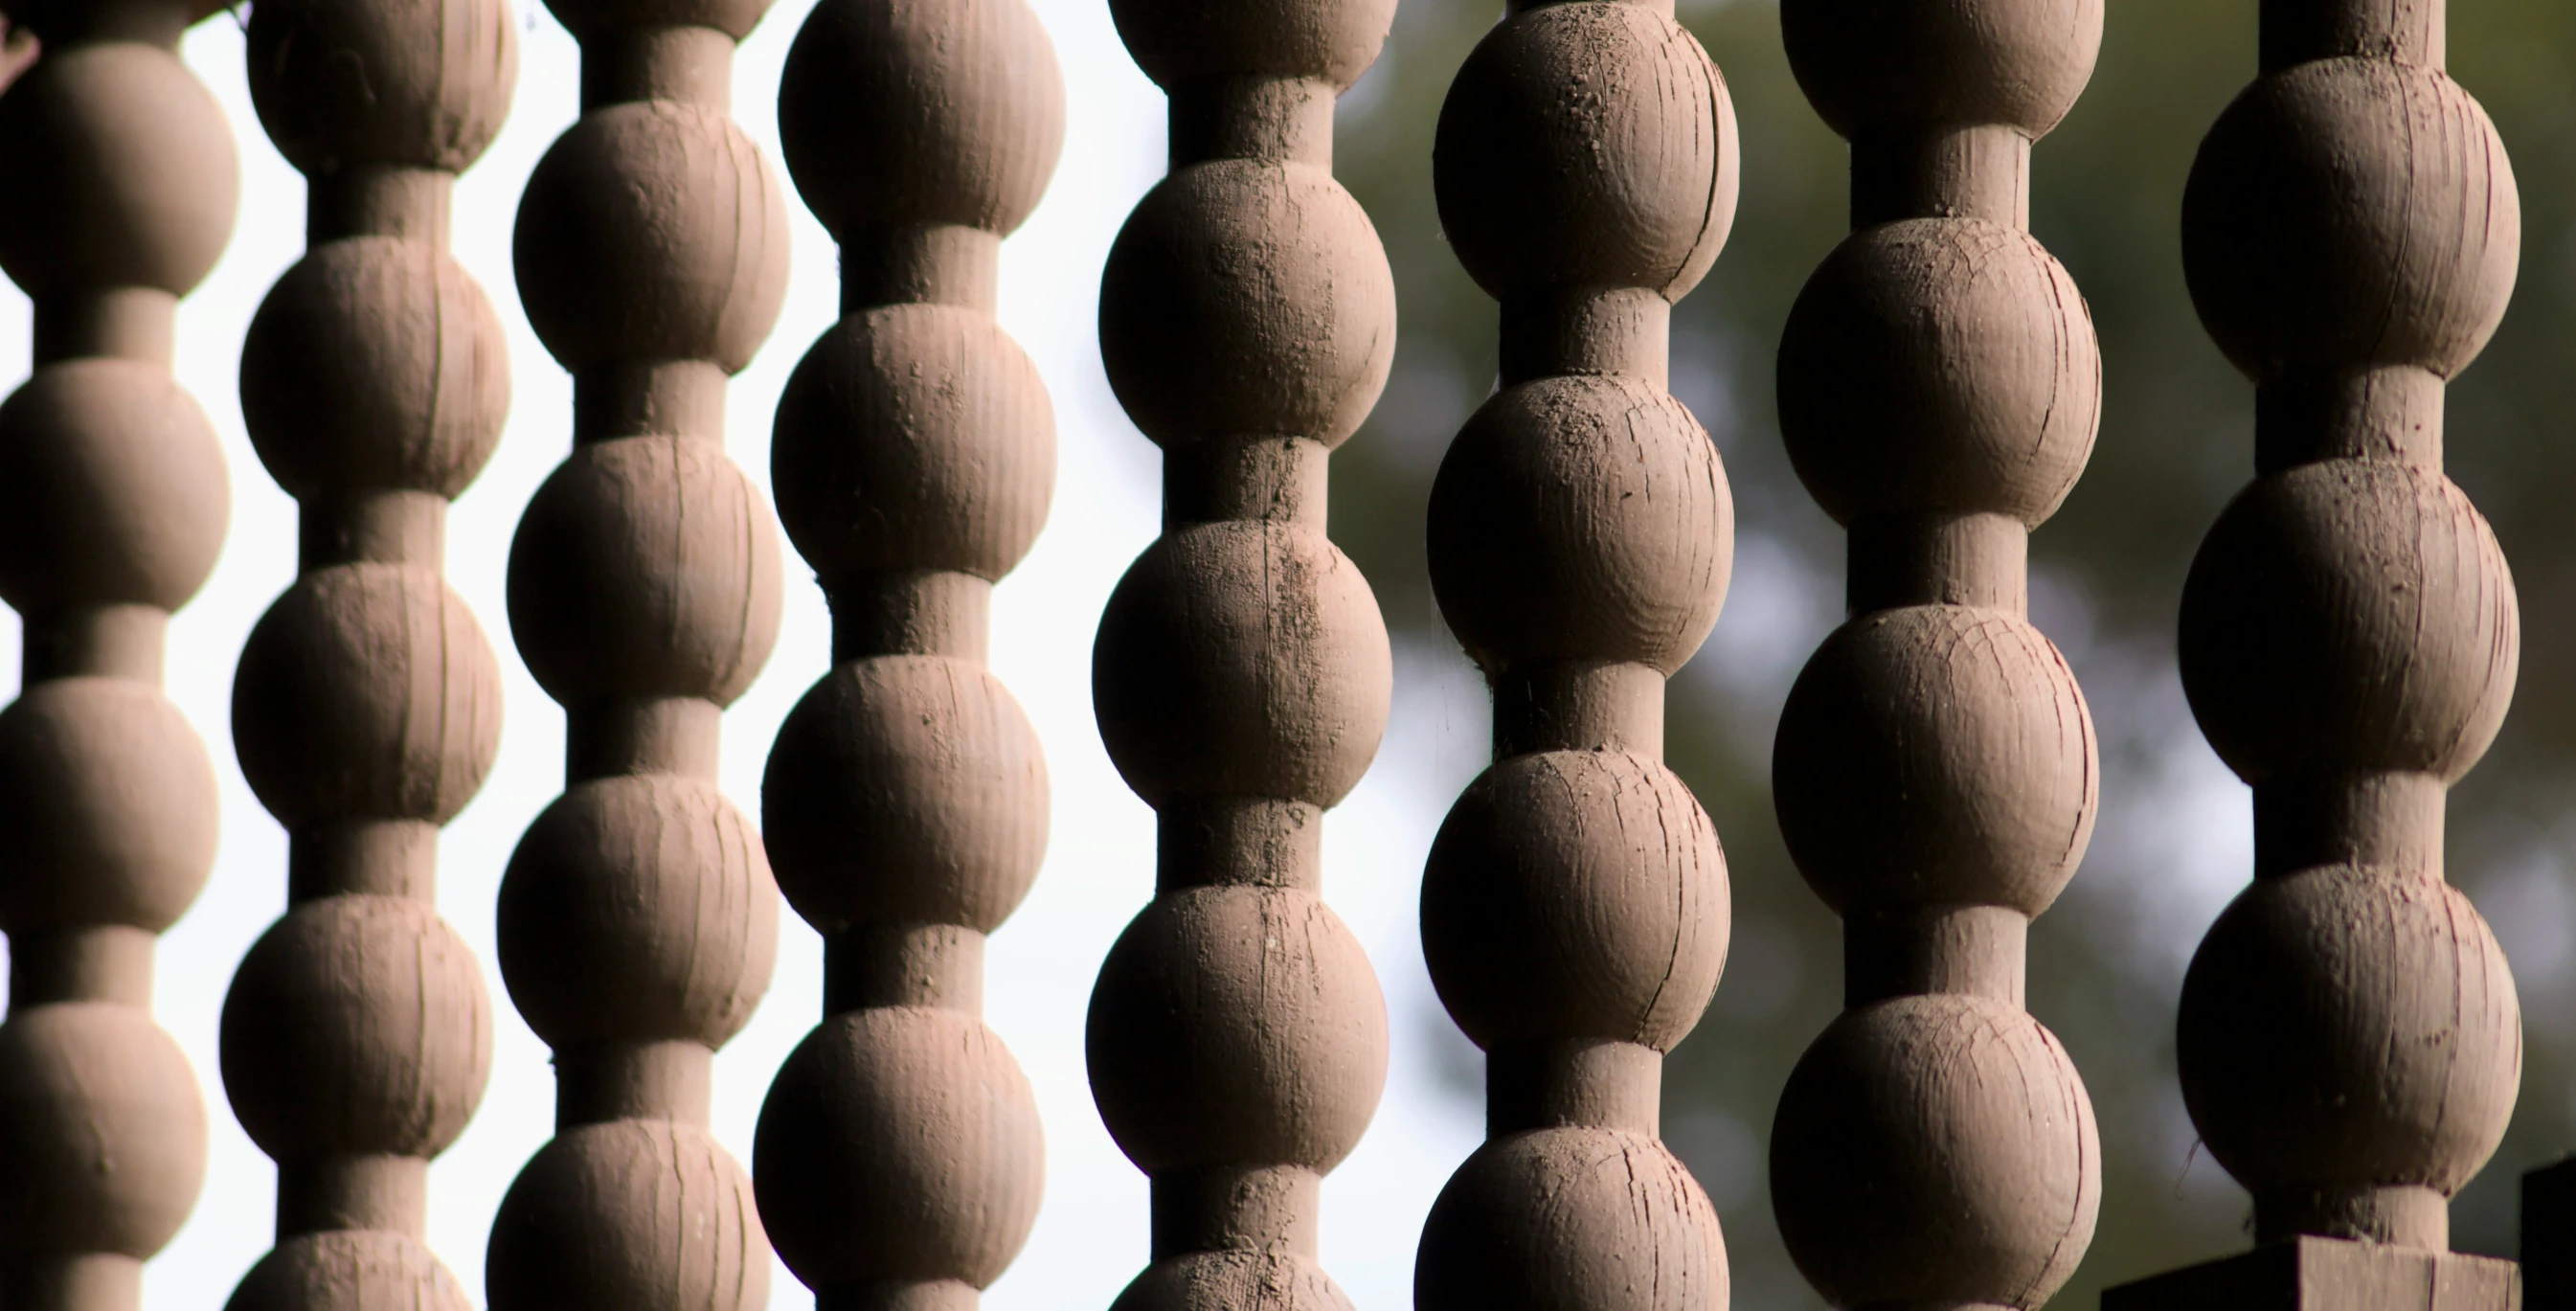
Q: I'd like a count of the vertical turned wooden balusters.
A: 8